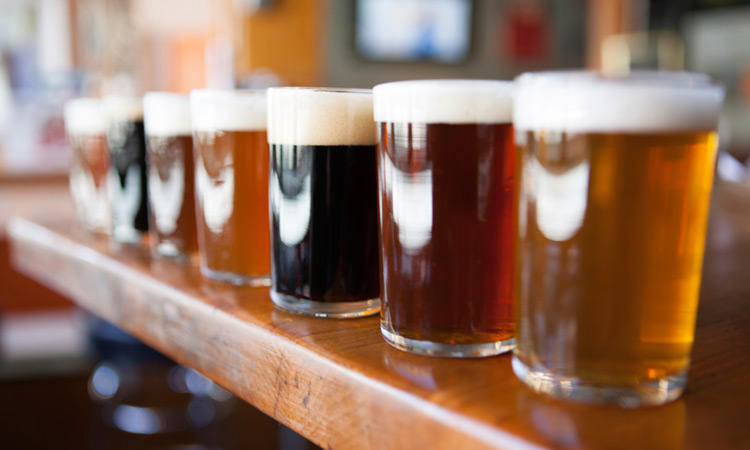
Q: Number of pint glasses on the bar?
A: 7